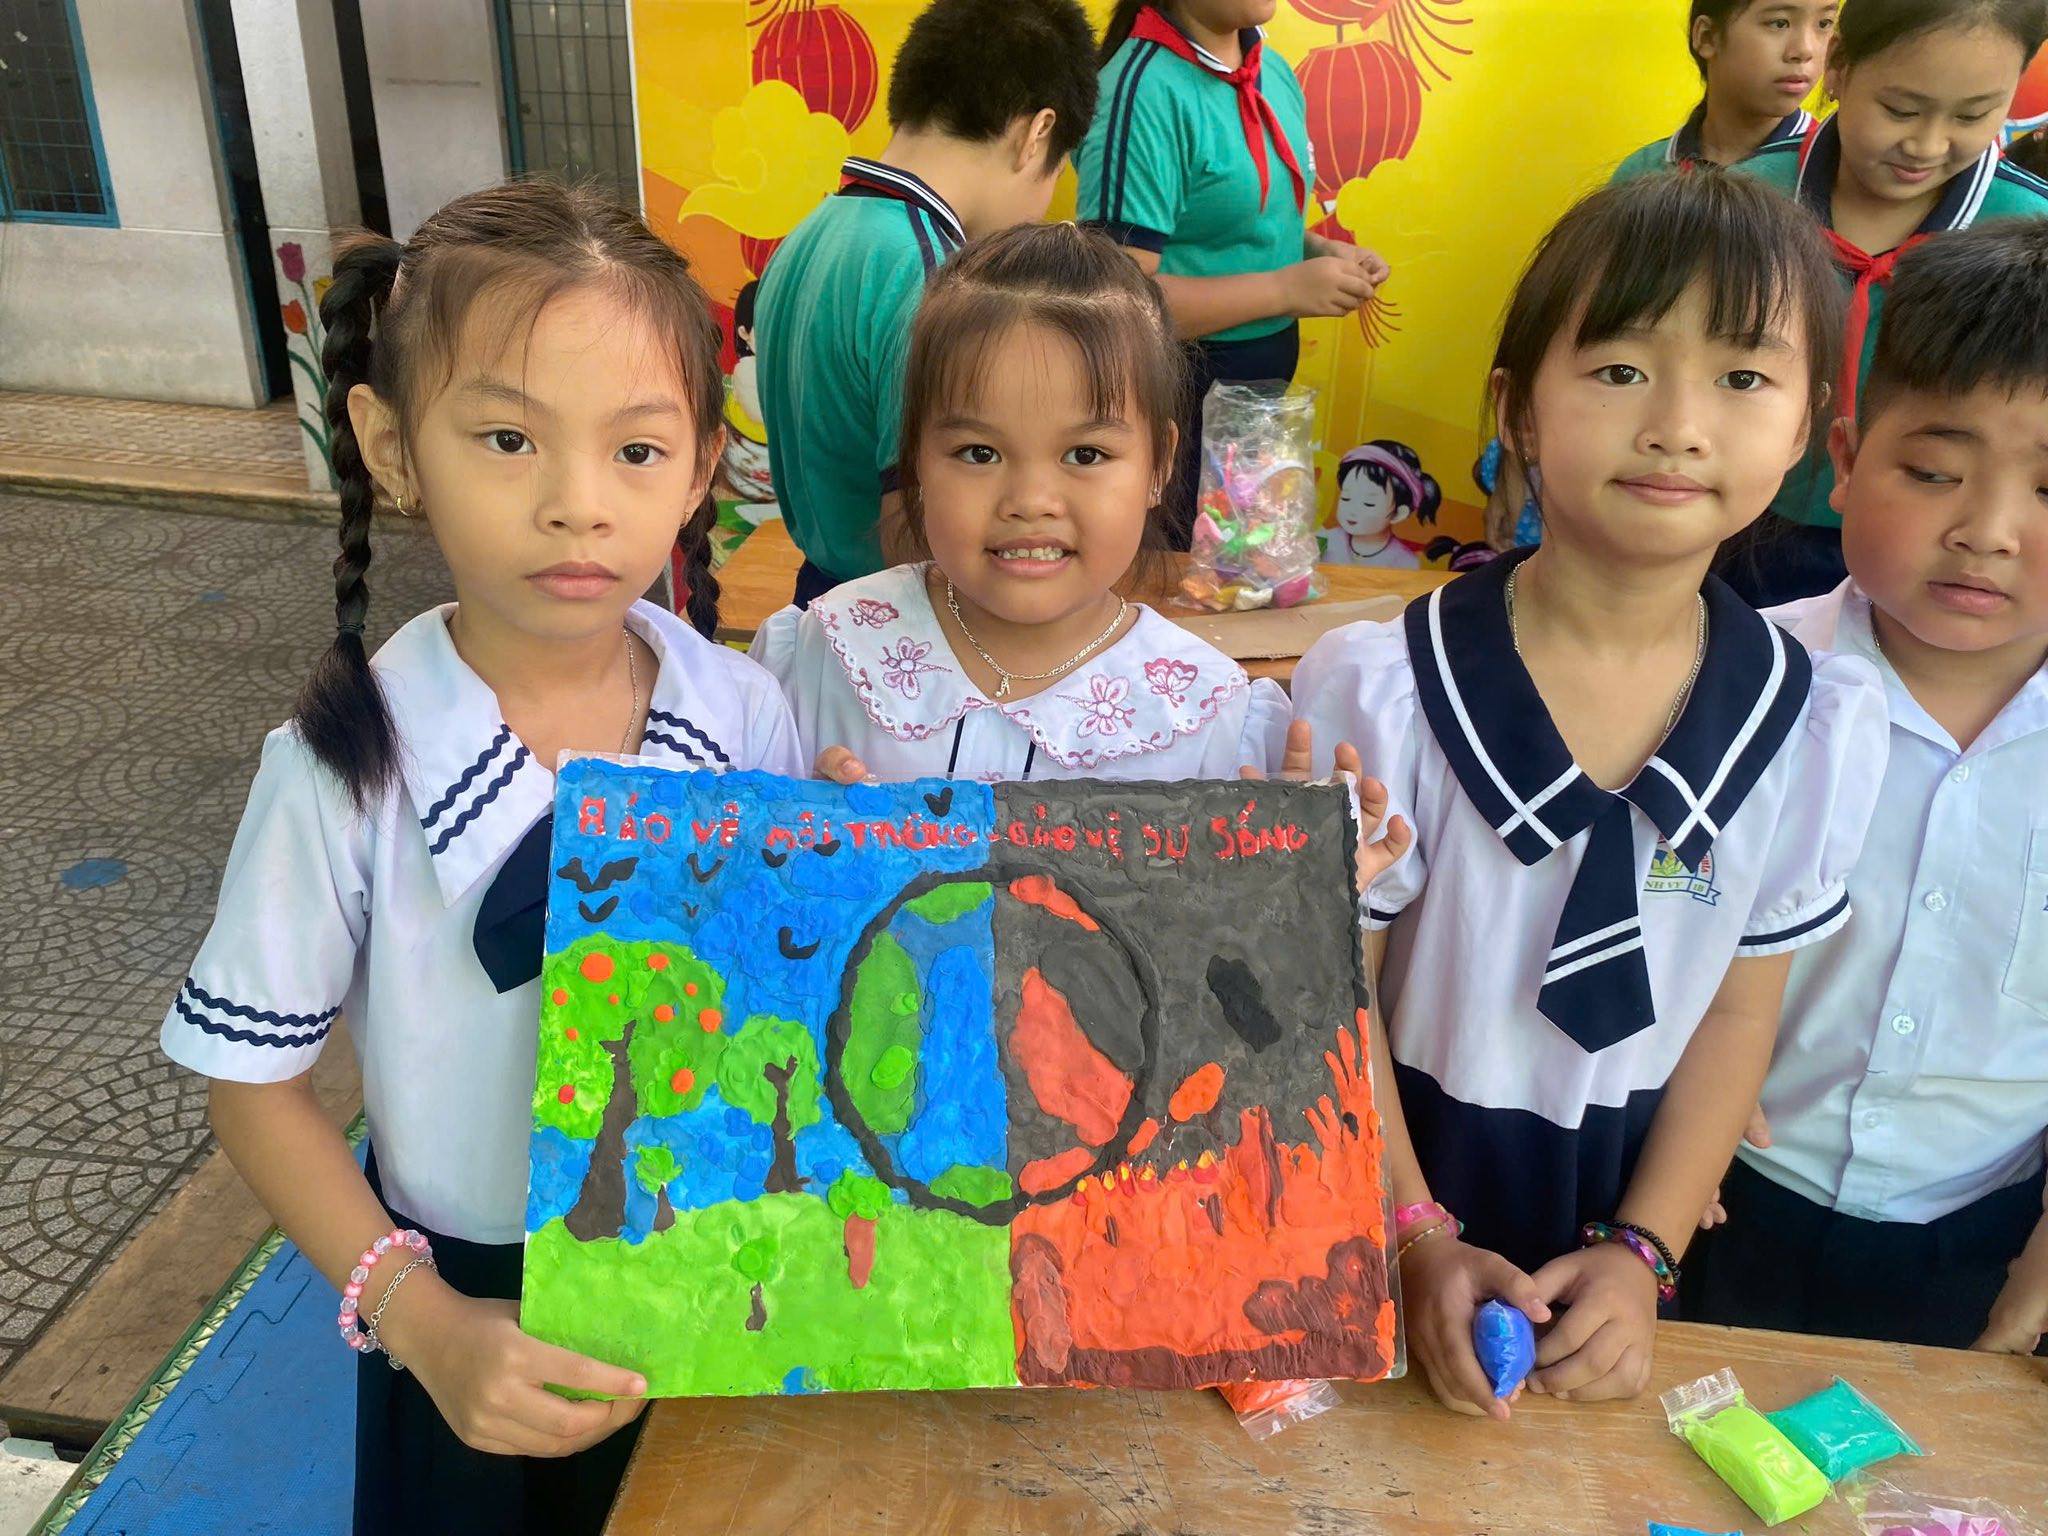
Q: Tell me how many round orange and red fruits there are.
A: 10